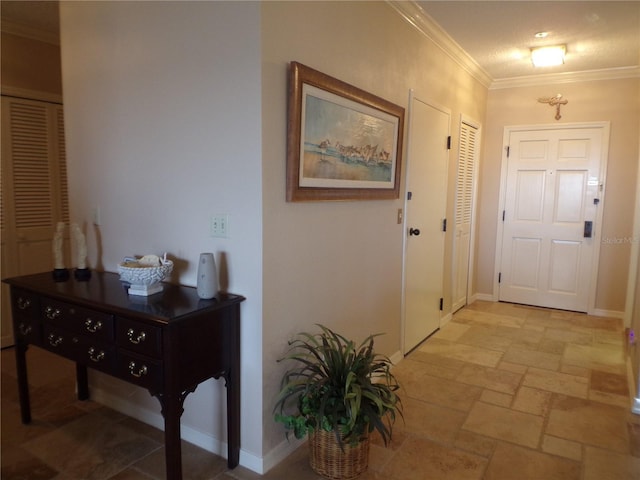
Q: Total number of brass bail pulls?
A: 8